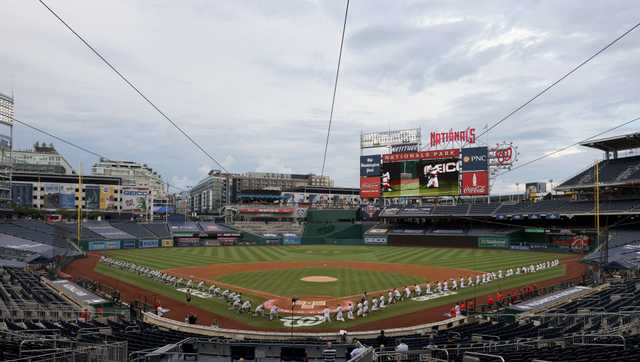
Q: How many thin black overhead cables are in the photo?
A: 5